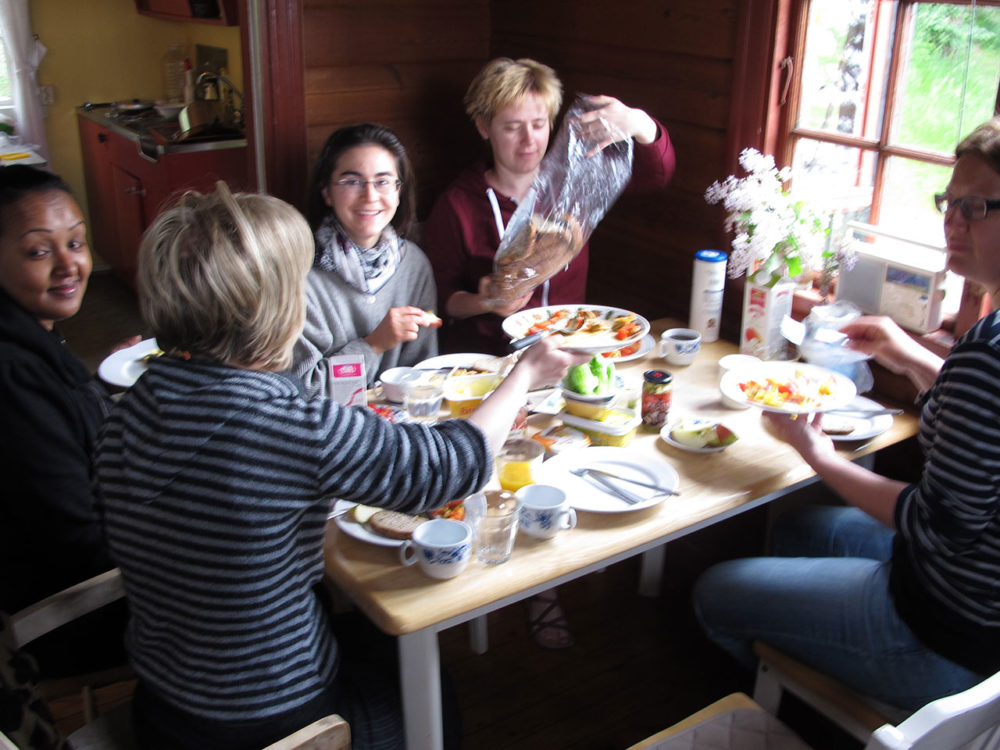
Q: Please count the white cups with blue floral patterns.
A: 3